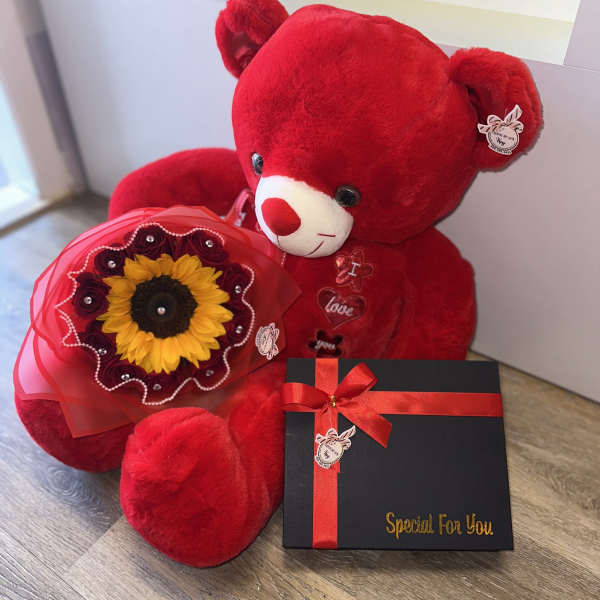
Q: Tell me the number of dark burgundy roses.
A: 10